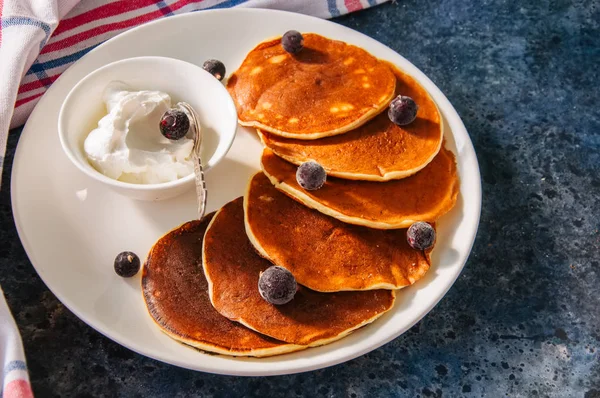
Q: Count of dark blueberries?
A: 8